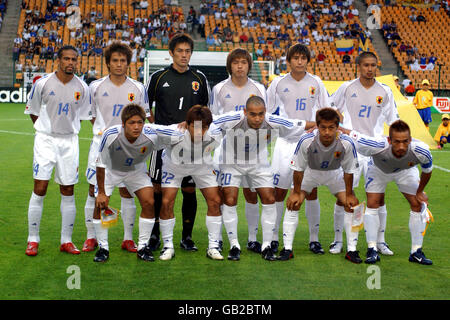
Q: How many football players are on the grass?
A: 11